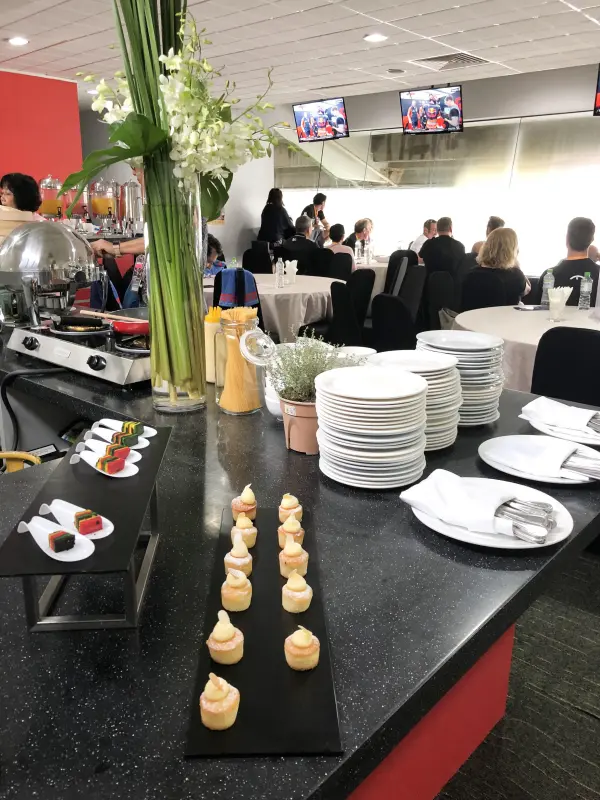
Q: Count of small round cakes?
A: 11